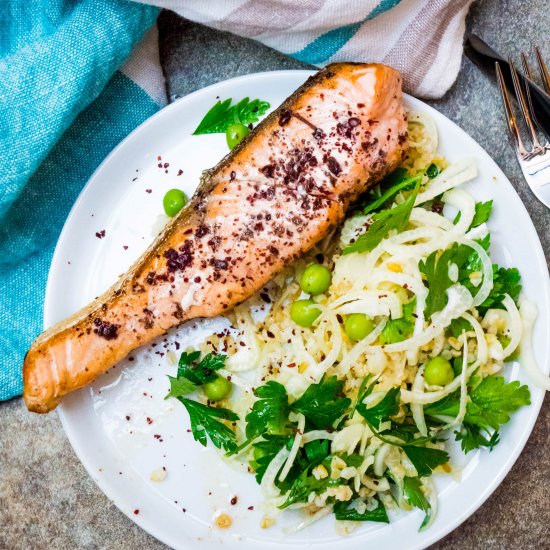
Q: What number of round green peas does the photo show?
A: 7